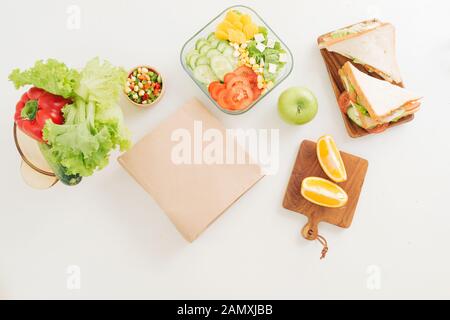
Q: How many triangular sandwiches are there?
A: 2